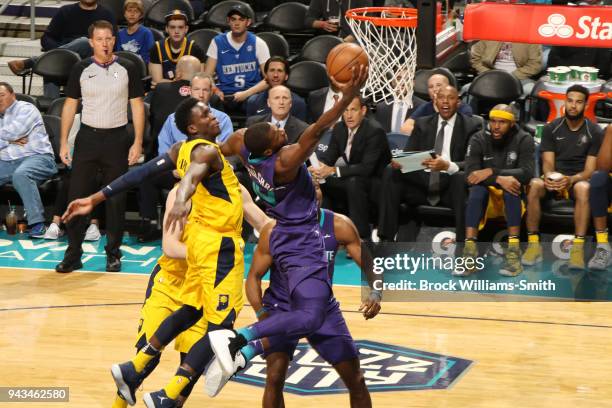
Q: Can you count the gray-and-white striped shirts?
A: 1